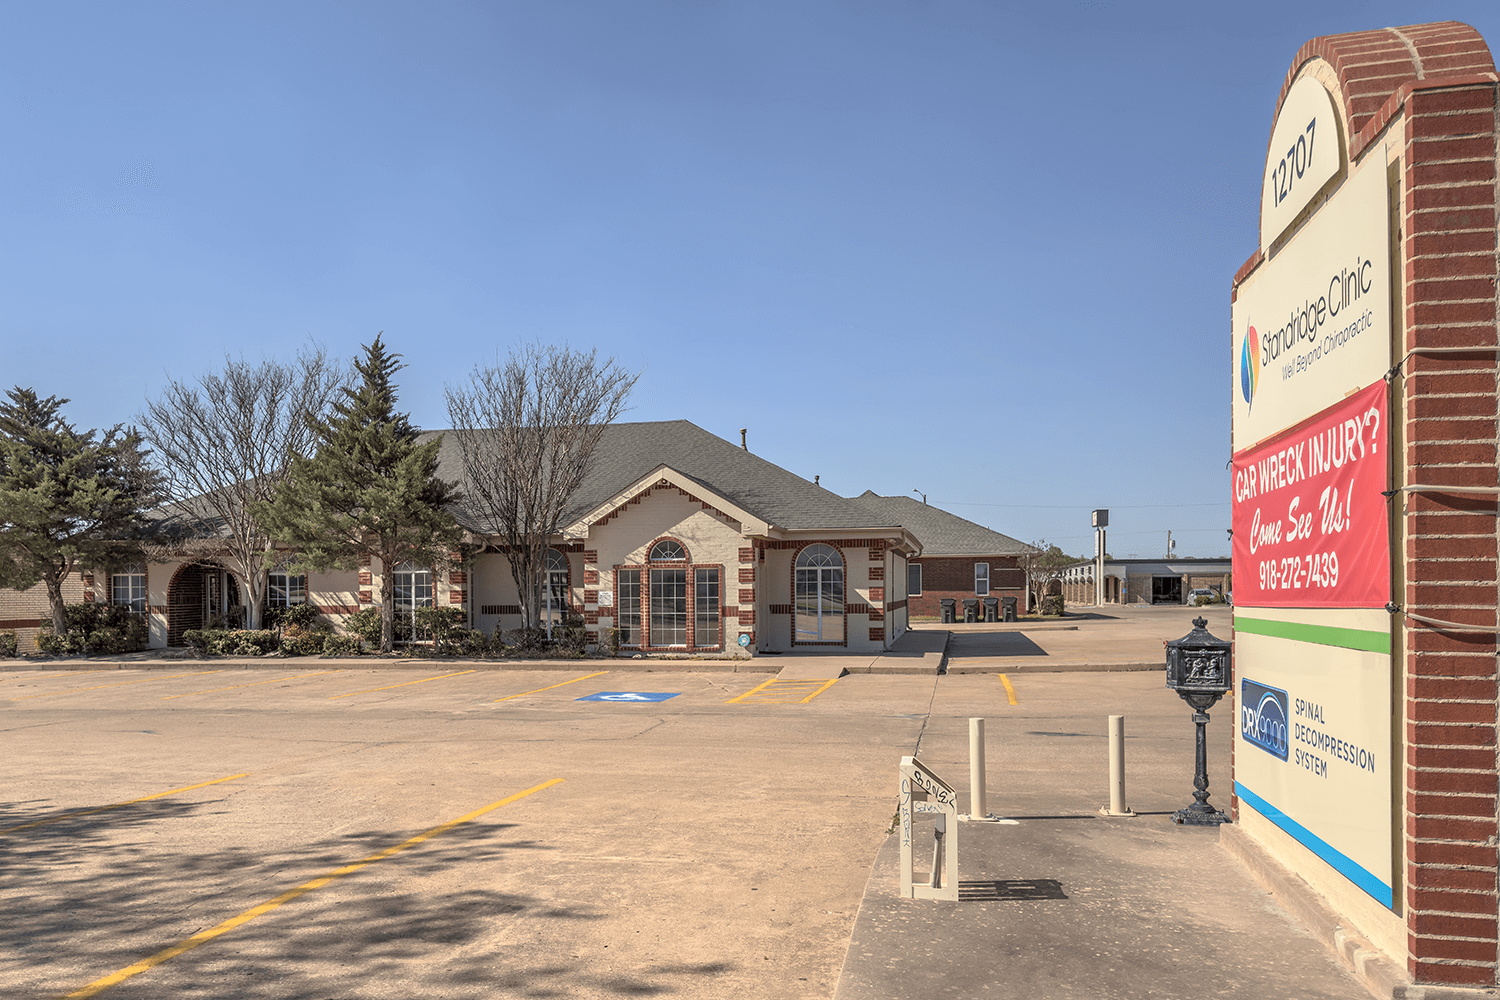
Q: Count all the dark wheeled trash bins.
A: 4